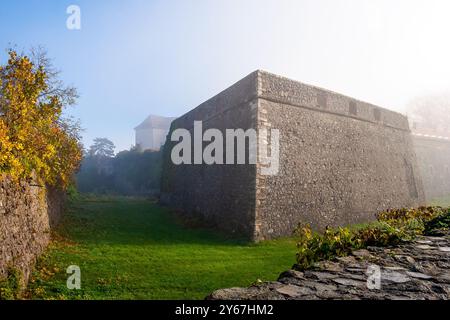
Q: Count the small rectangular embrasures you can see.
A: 3